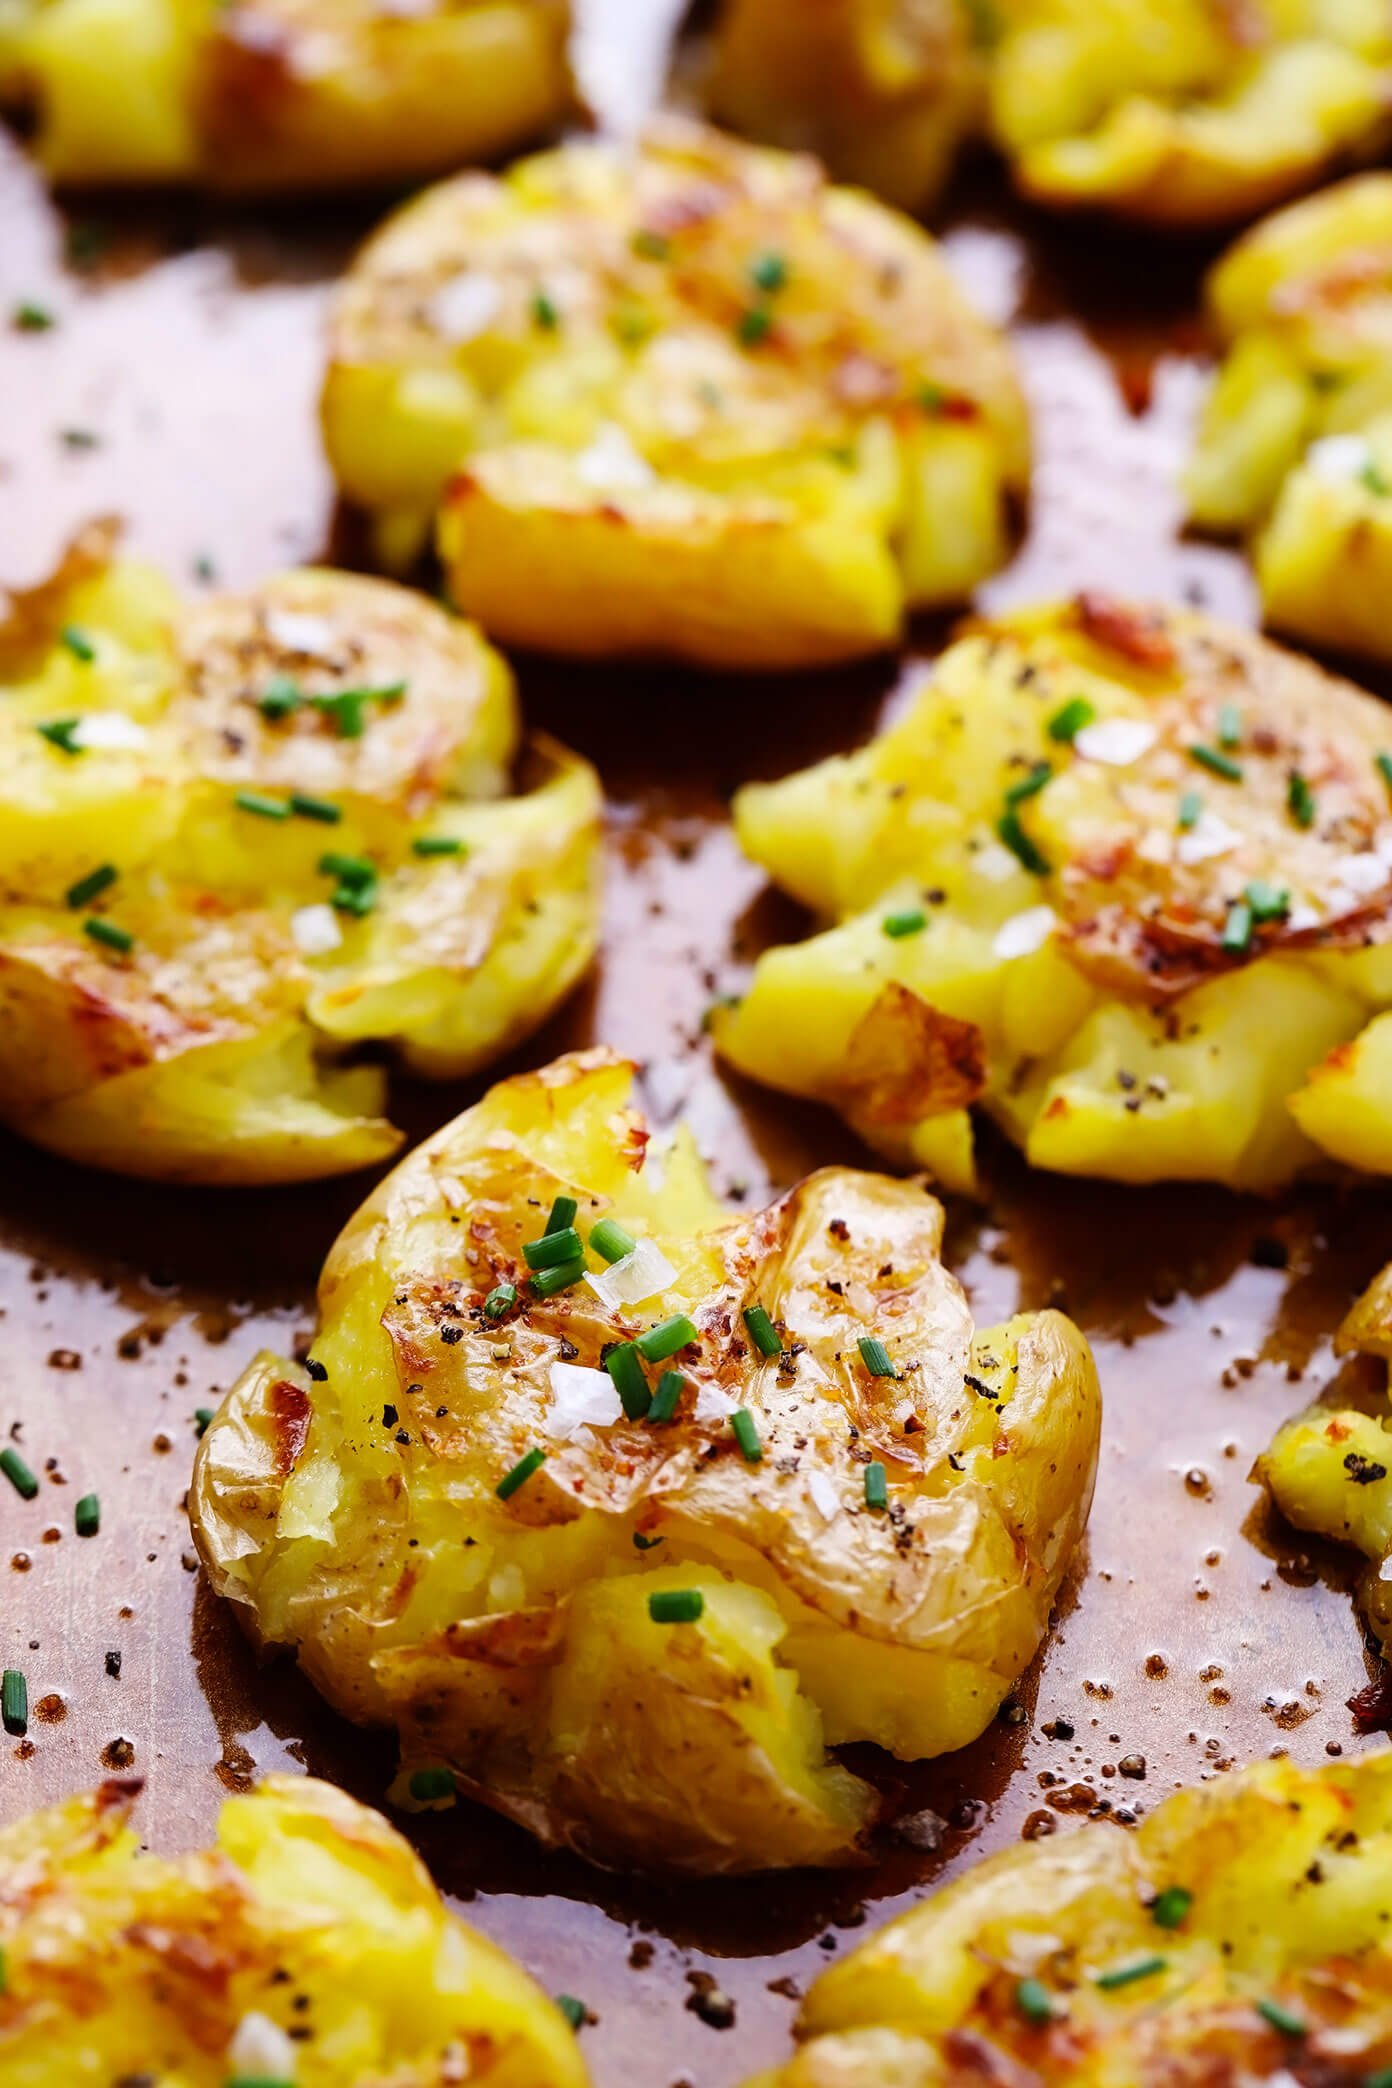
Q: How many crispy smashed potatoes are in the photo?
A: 10